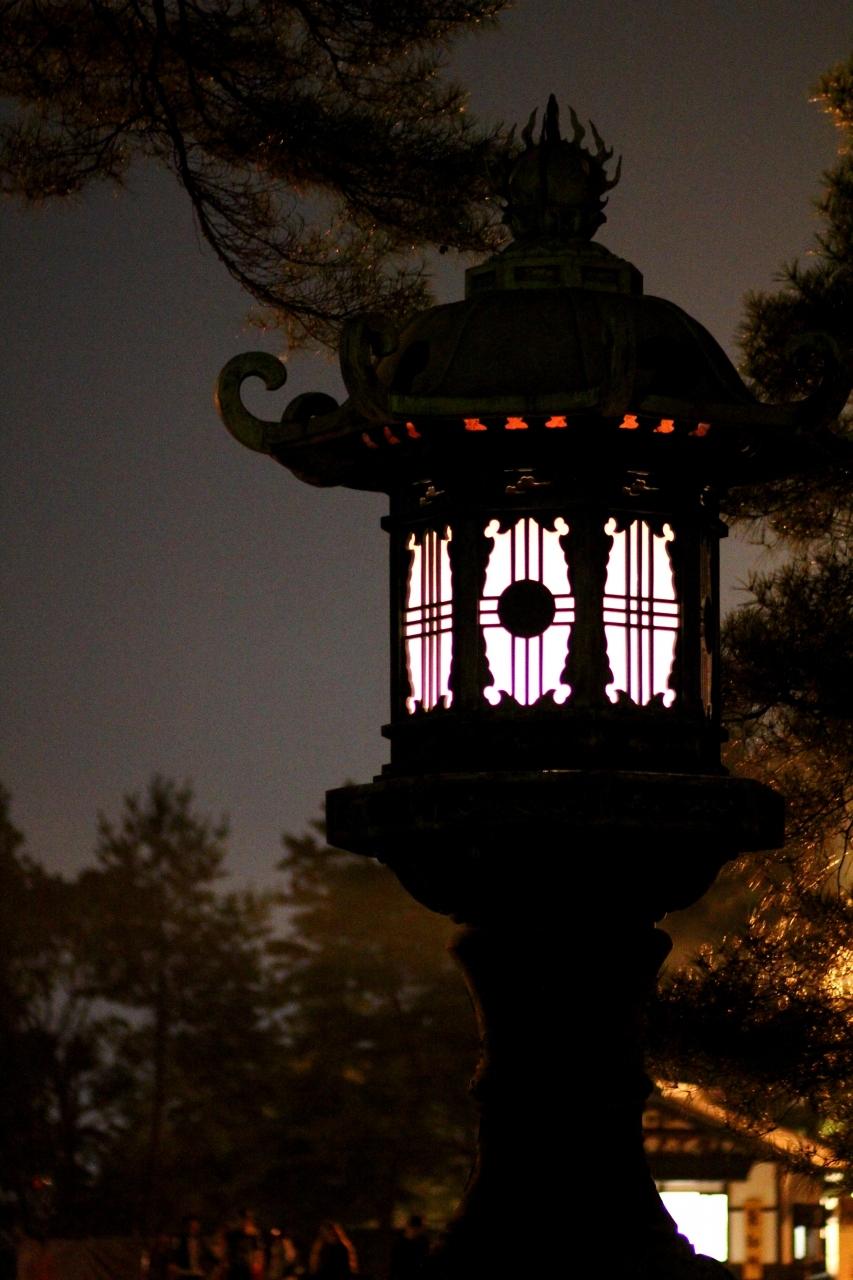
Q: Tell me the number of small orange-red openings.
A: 9